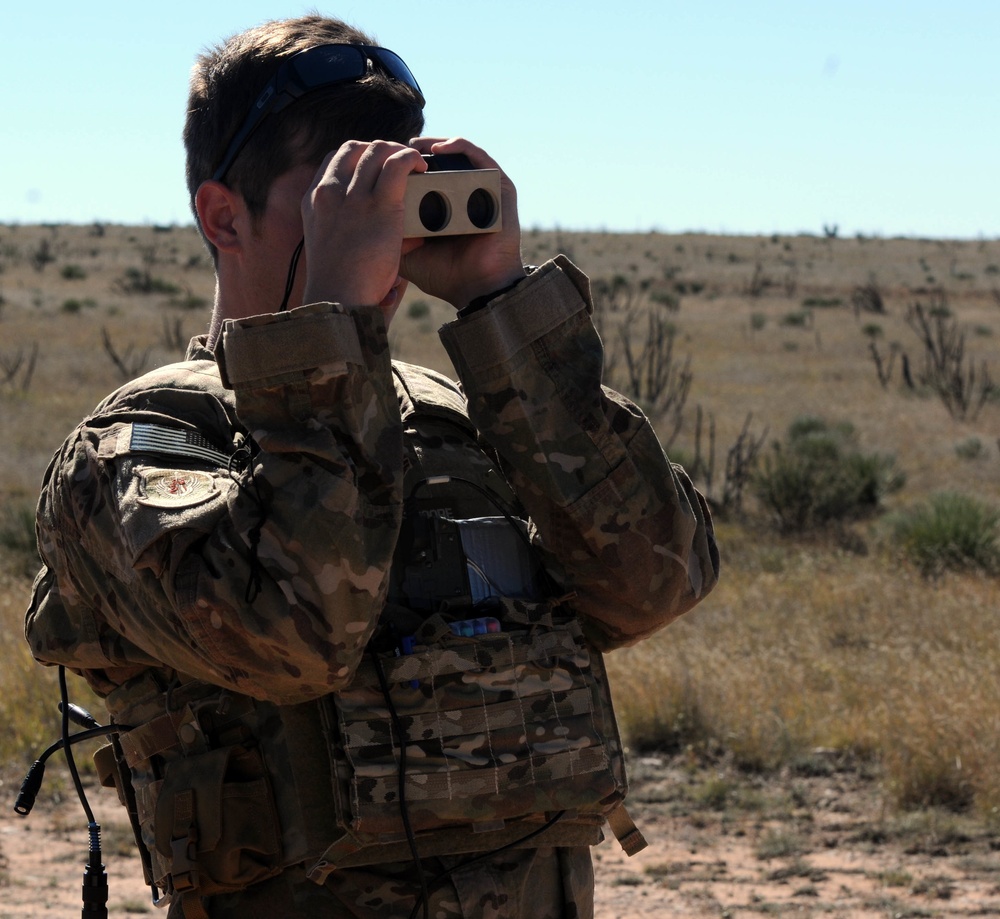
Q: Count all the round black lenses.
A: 2